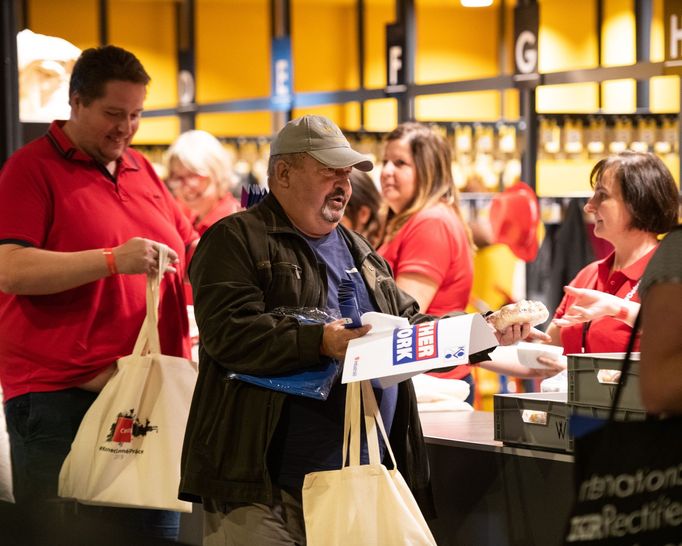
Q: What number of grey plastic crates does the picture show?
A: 3